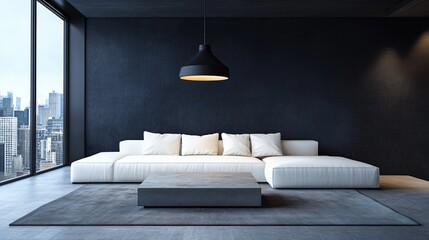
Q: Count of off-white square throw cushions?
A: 4